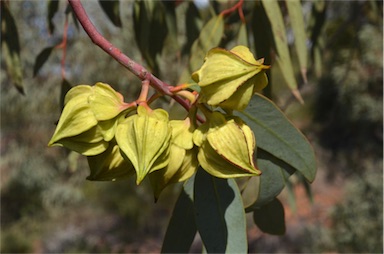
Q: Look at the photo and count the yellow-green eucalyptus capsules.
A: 6